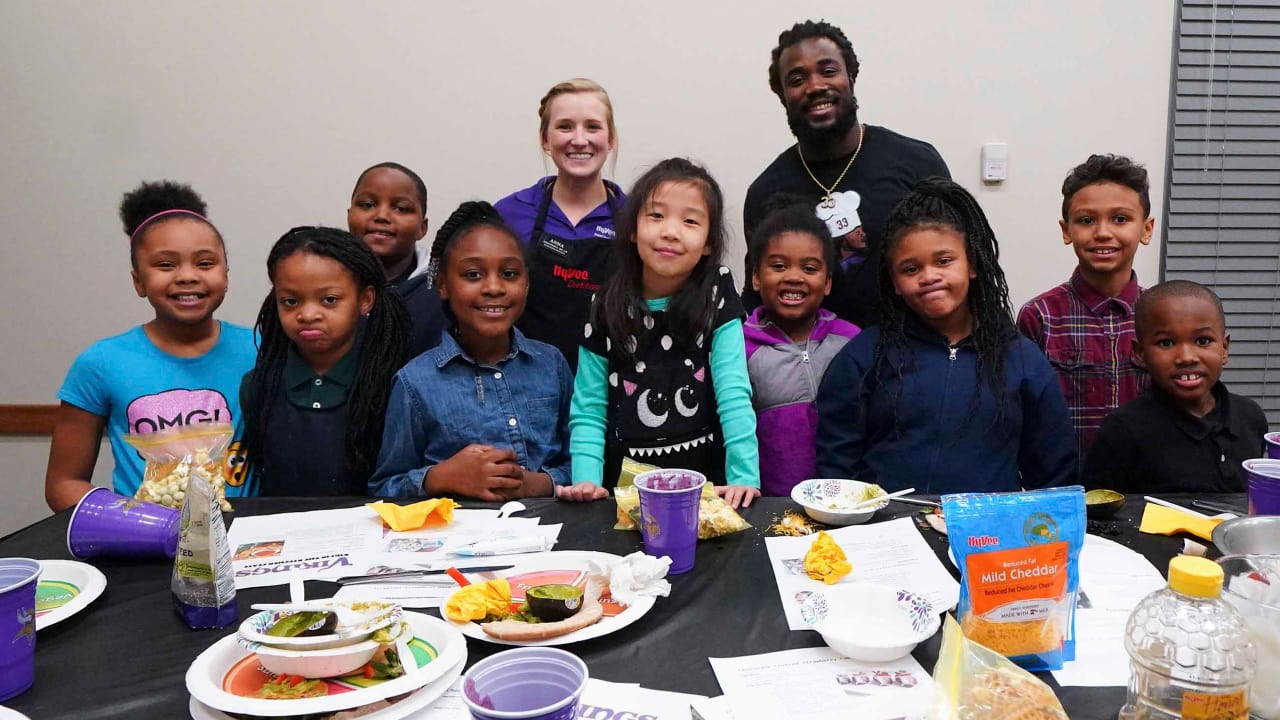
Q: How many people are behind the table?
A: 11